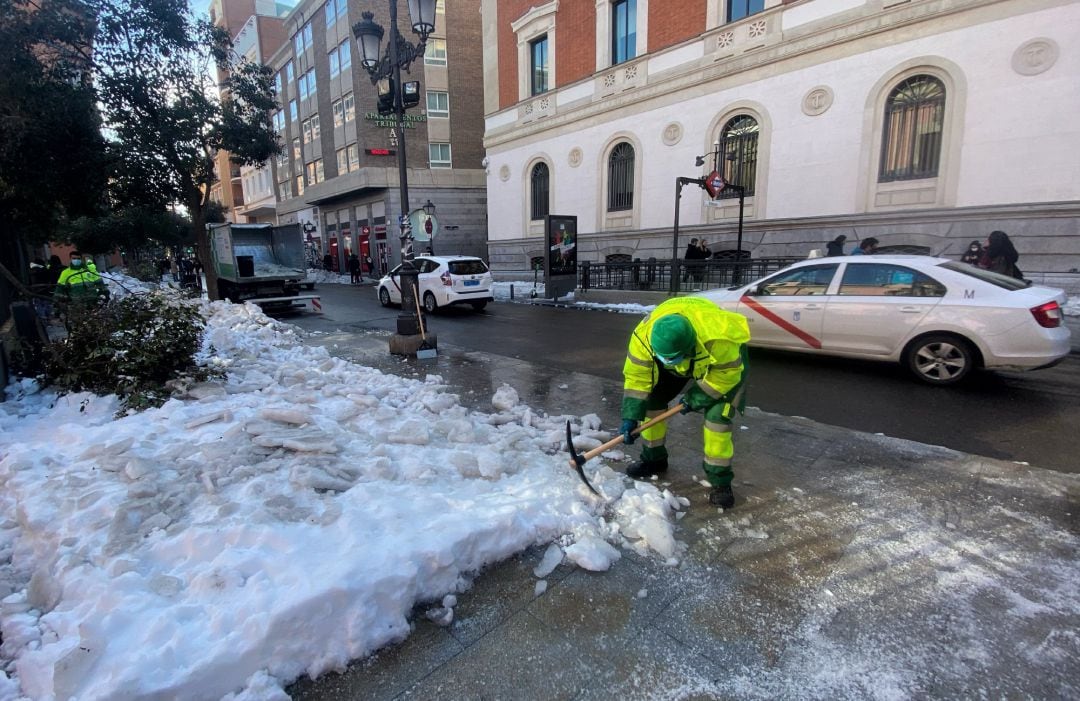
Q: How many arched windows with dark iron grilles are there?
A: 4